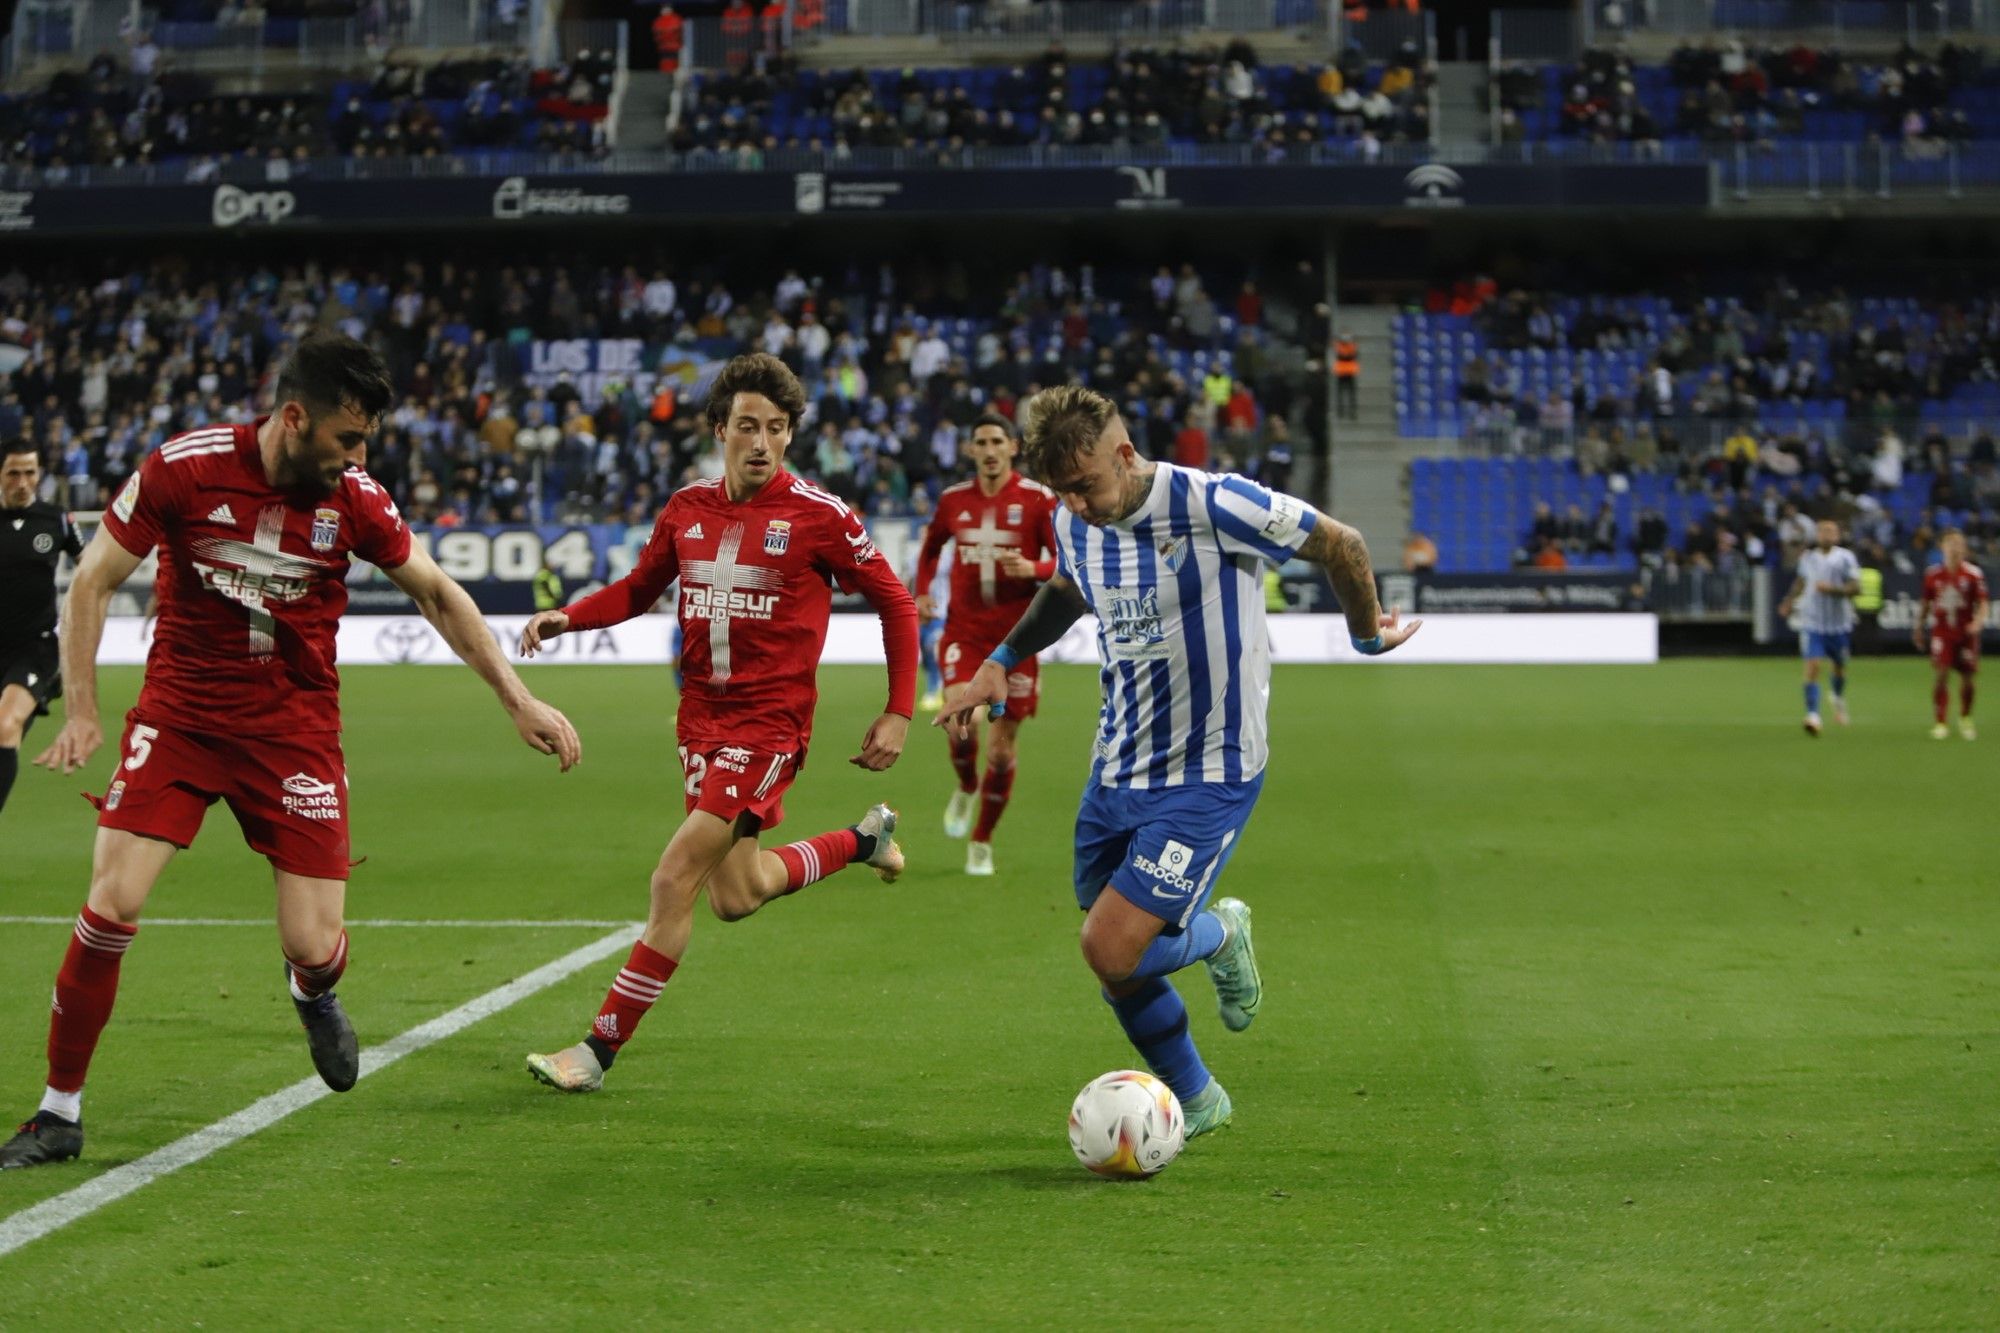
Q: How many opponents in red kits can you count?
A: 4